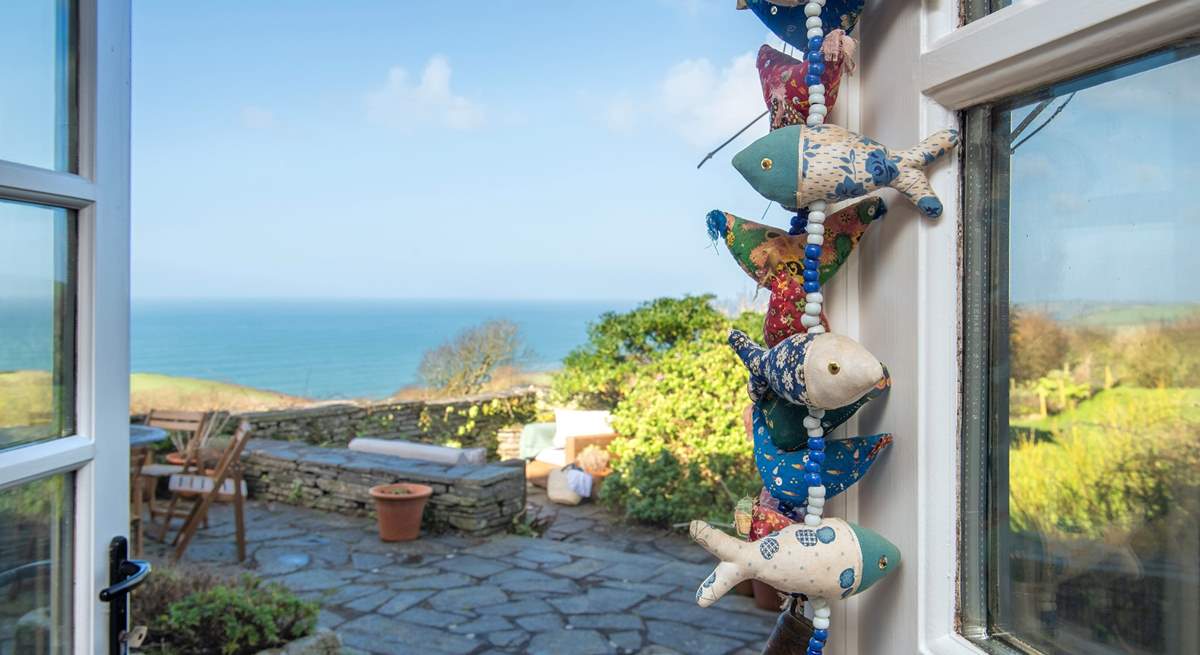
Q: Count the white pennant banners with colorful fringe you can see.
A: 0